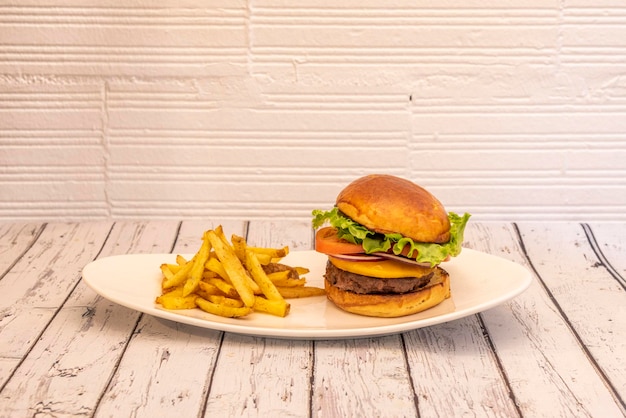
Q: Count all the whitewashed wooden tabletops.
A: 1